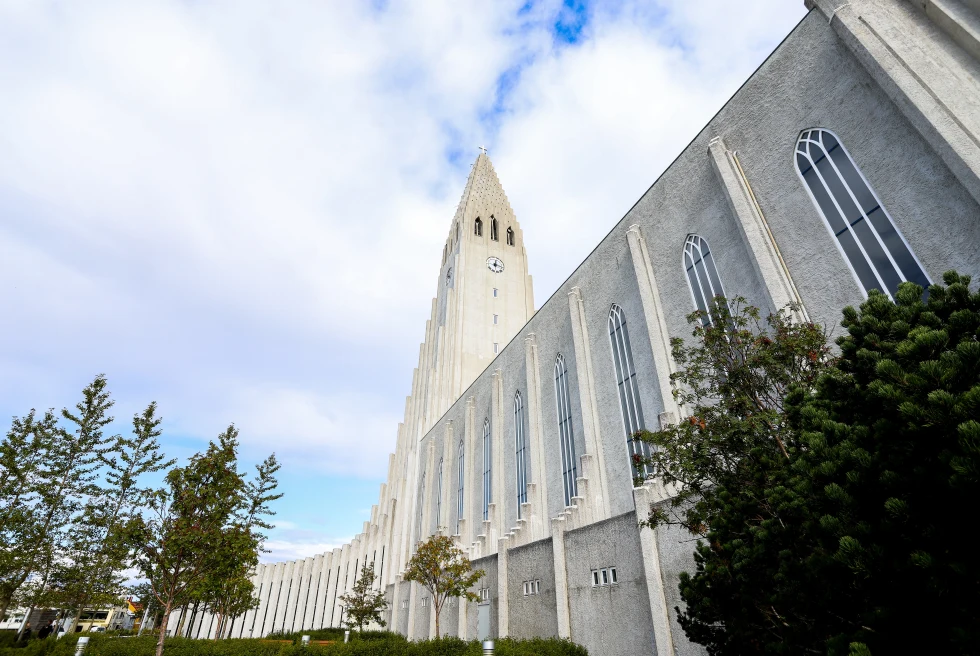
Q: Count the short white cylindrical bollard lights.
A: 4